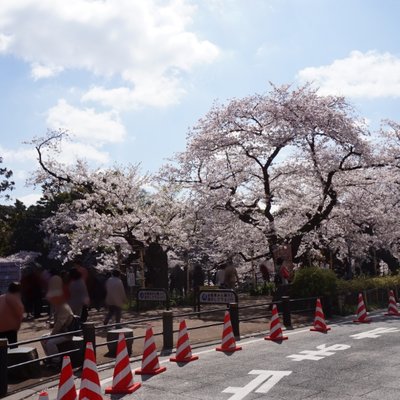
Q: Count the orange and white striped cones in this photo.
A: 11